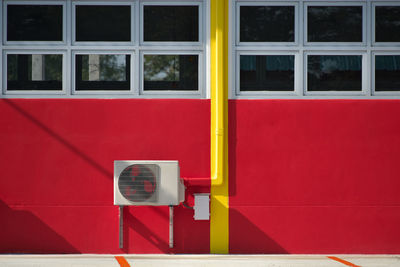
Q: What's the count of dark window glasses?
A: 12